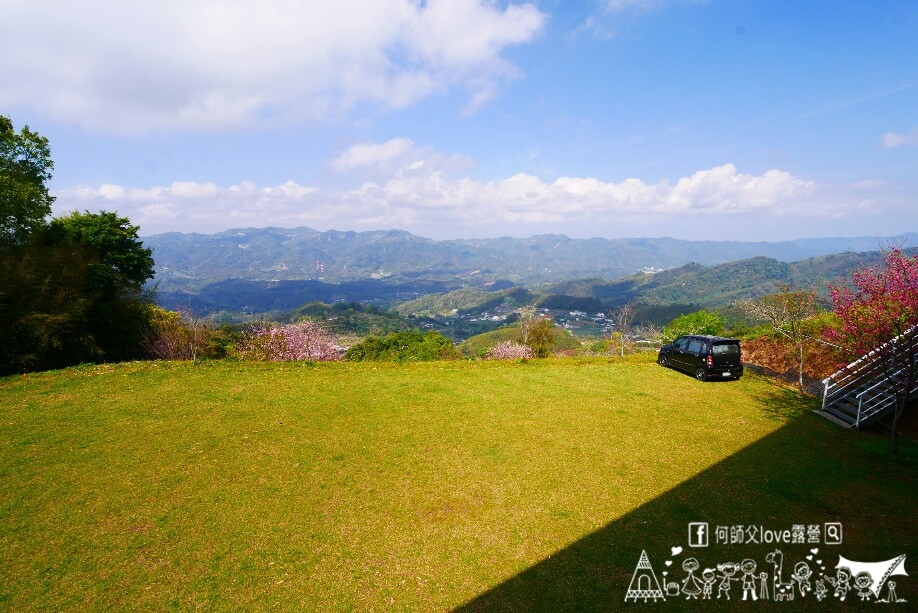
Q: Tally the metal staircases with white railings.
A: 1